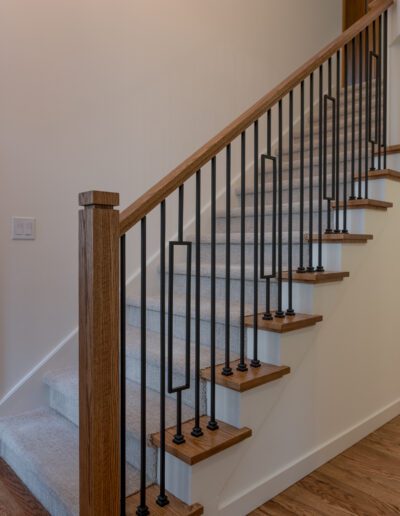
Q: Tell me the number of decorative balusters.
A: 4